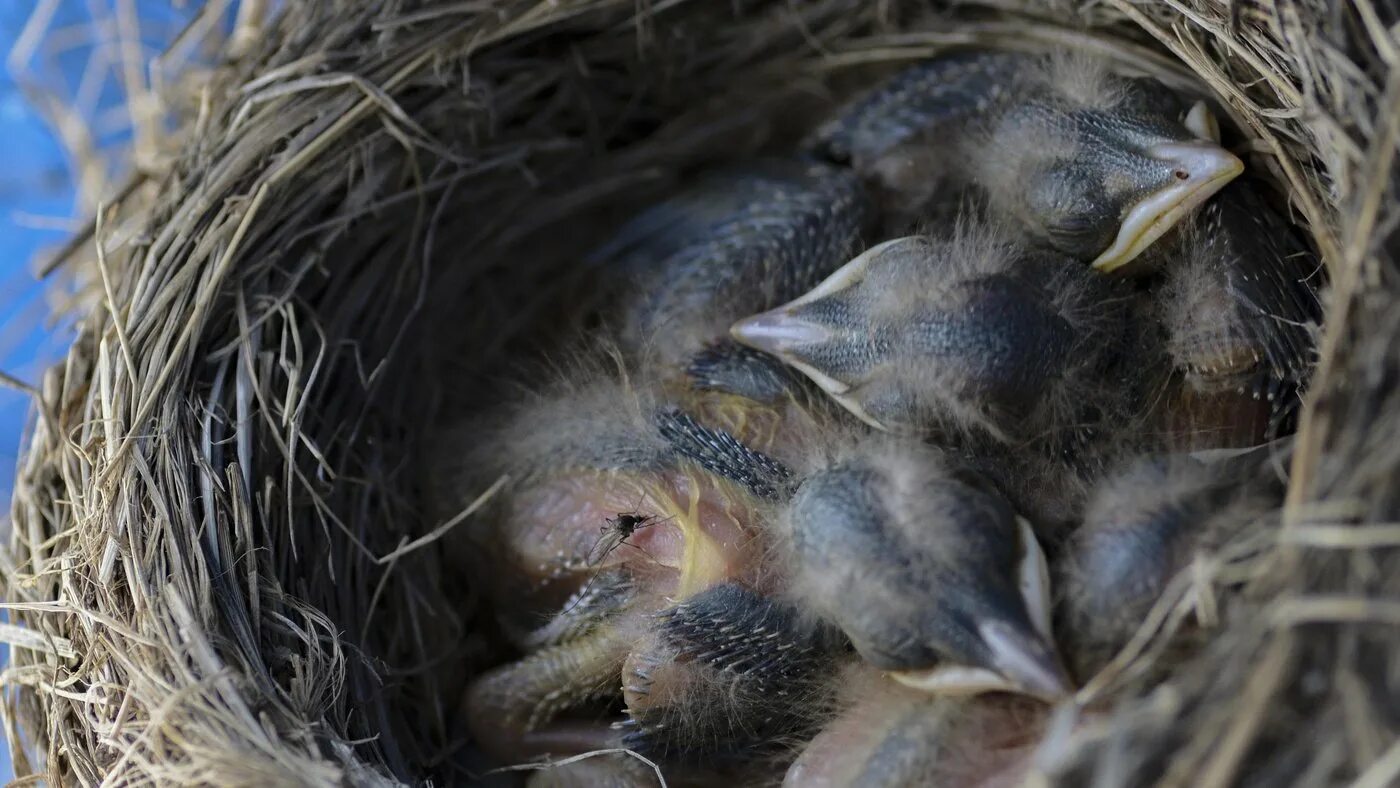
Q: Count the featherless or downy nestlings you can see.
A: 4